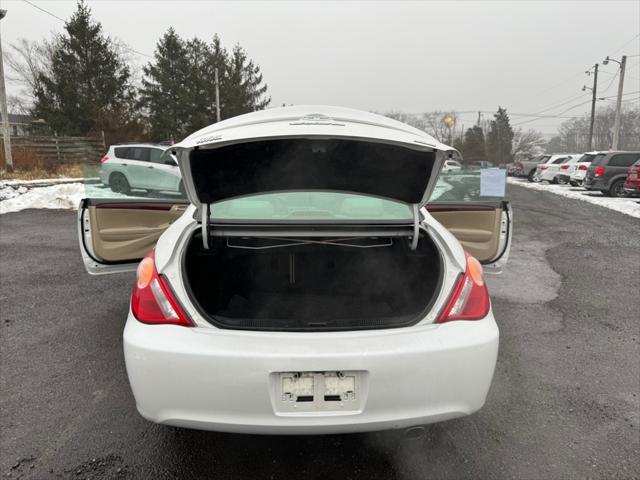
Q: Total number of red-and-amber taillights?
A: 2